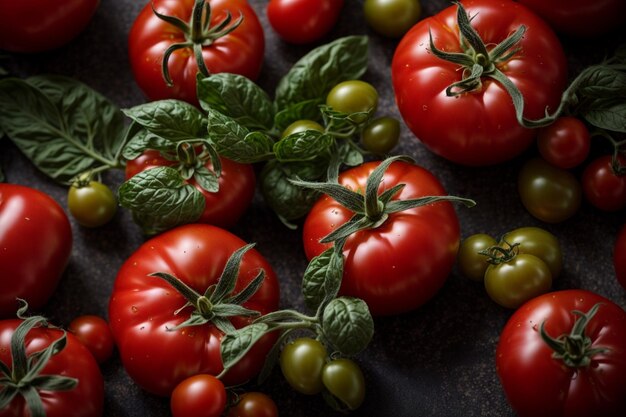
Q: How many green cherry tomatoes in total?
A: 11